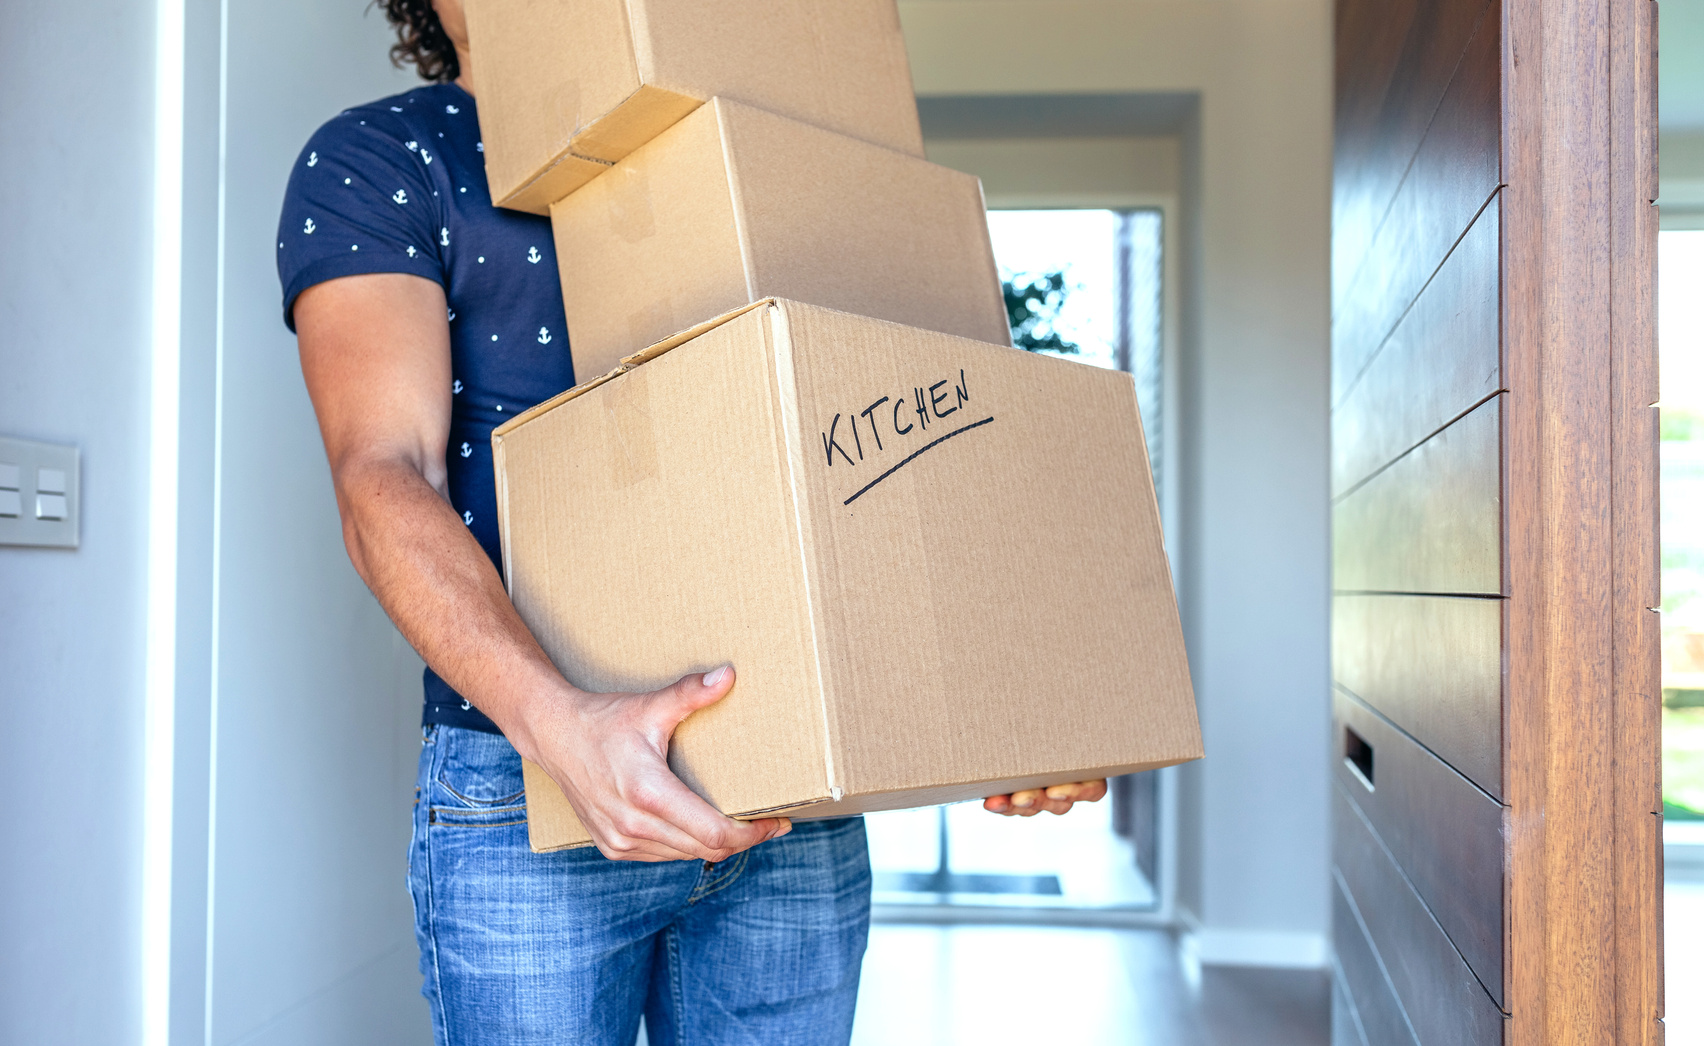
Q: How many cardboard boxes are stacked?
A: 3